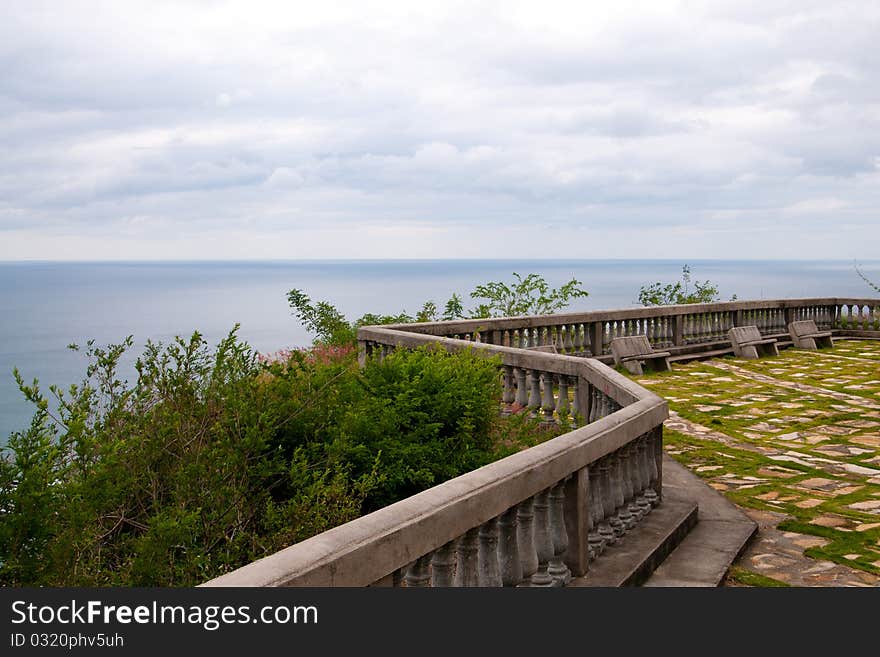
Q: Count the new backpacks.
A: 0